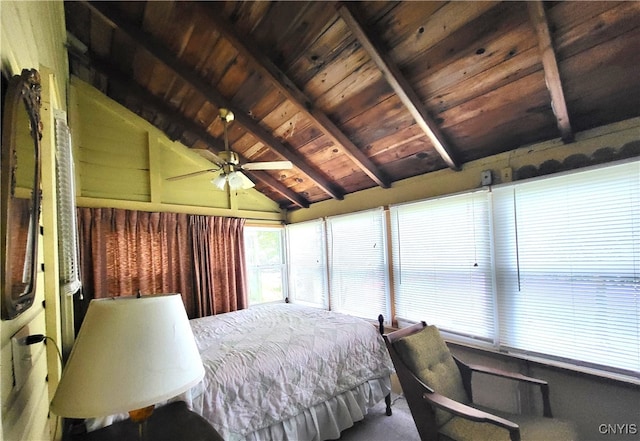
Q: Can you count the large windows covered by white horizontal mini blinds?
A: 4